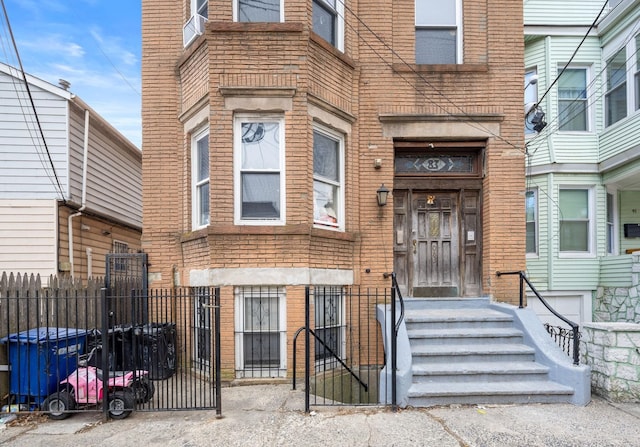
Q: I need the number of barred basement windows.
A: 3